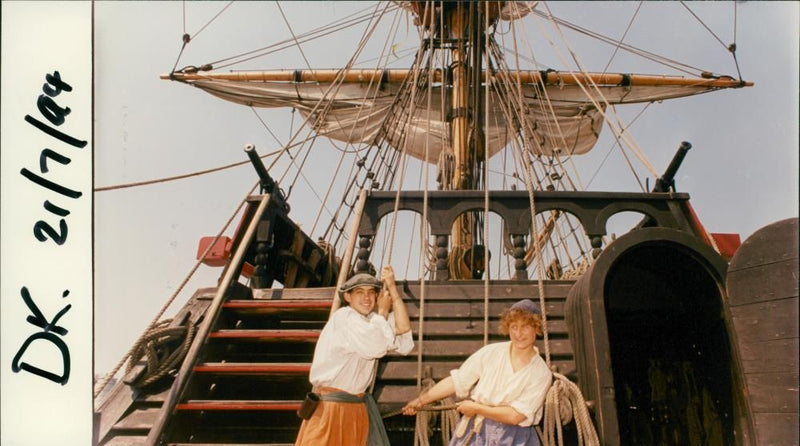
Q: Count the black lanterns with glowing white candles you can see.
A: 0